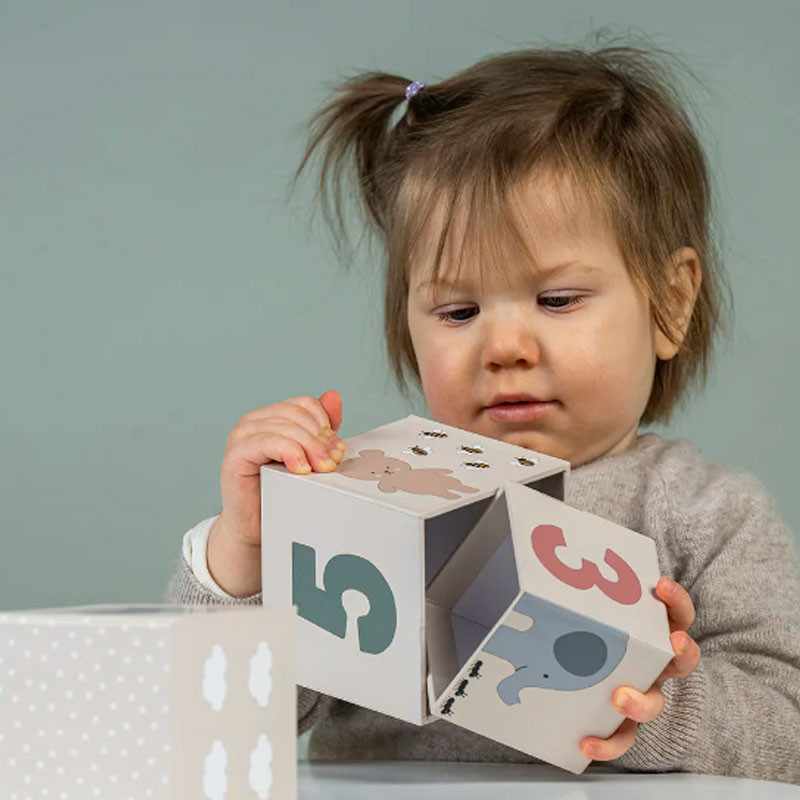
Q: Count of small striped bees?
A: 5